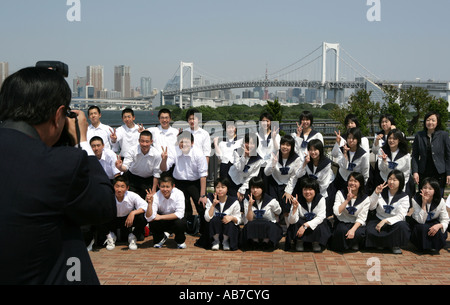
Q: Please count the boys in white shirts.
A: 9